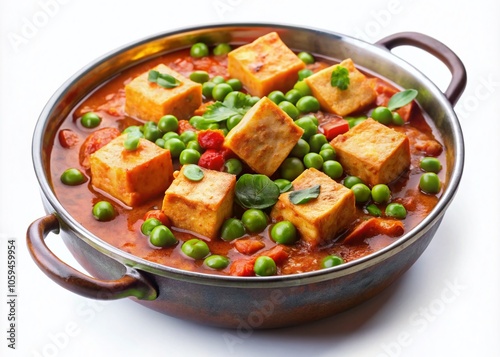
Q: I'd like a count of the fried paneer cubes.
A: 8